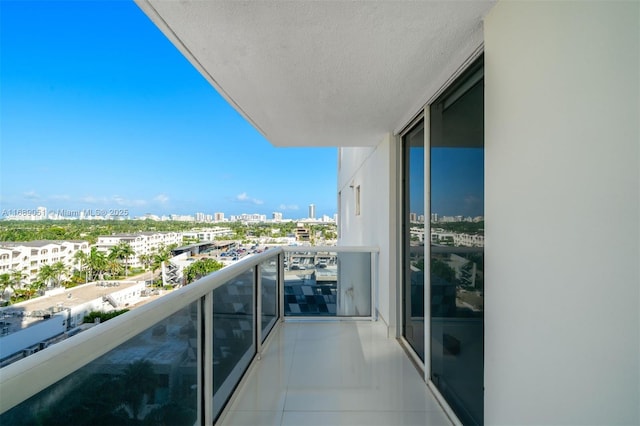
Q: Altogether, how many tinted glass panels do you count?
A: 6